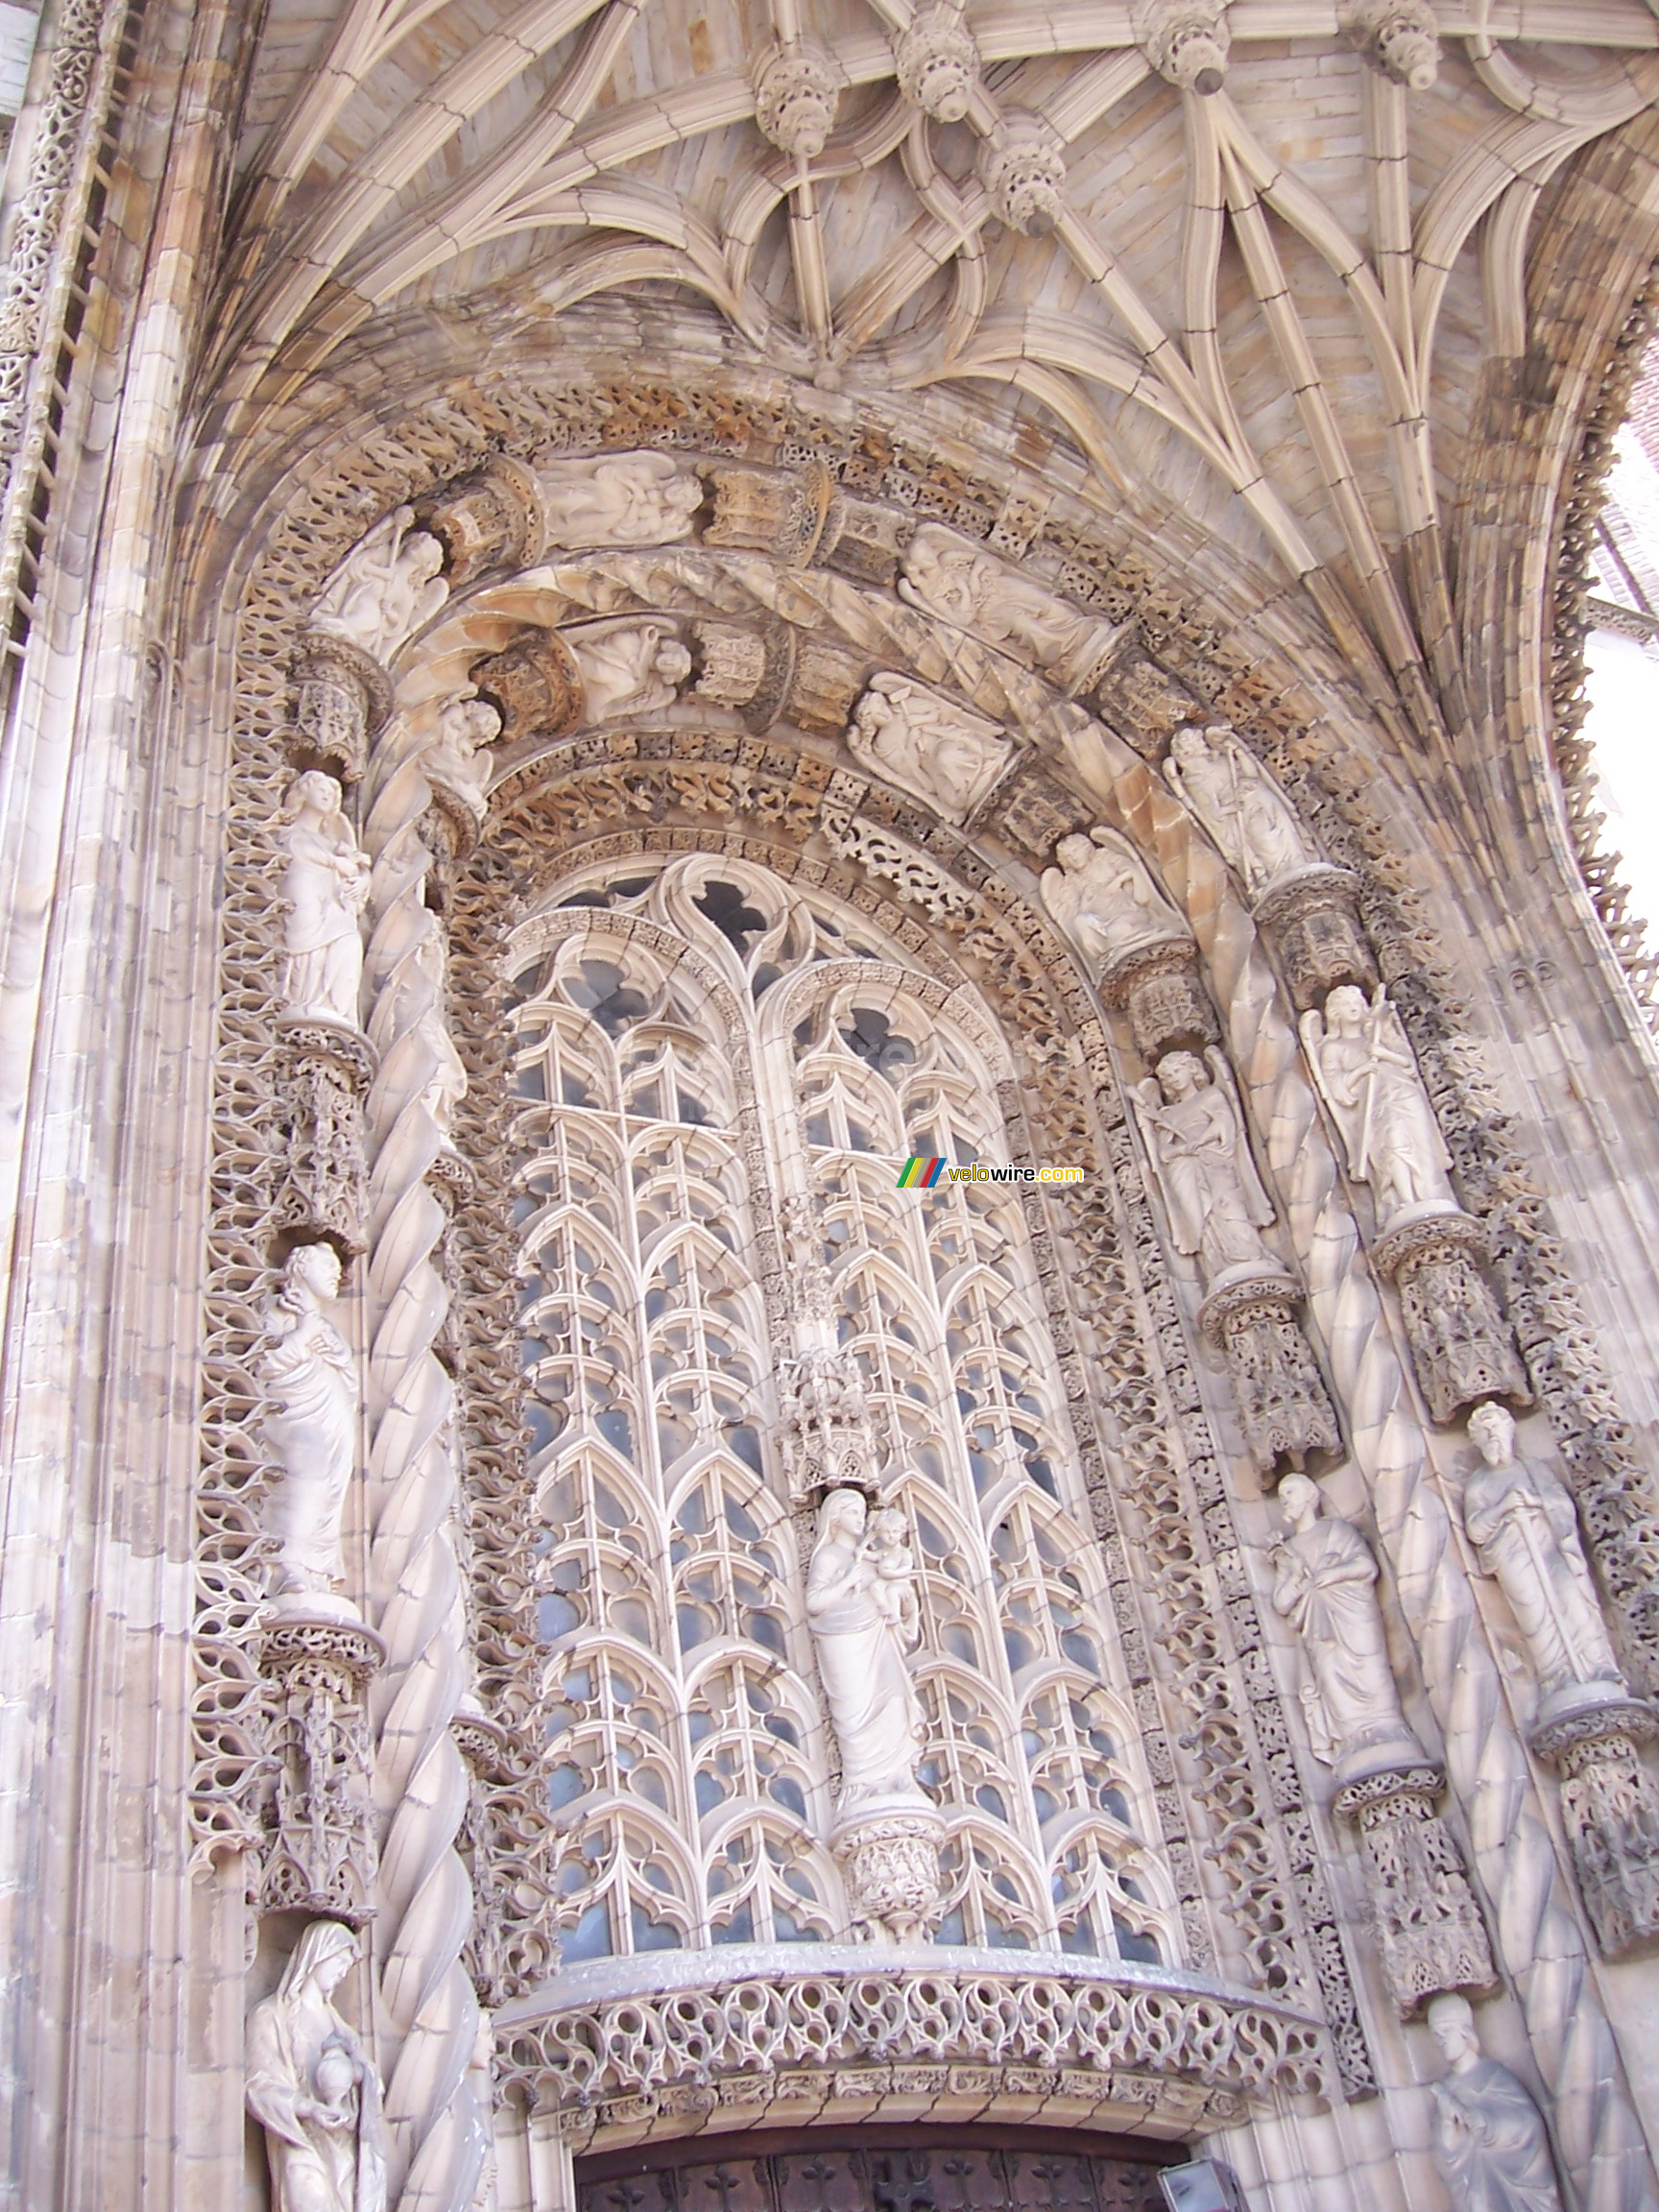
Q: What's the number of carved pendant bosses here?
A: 5